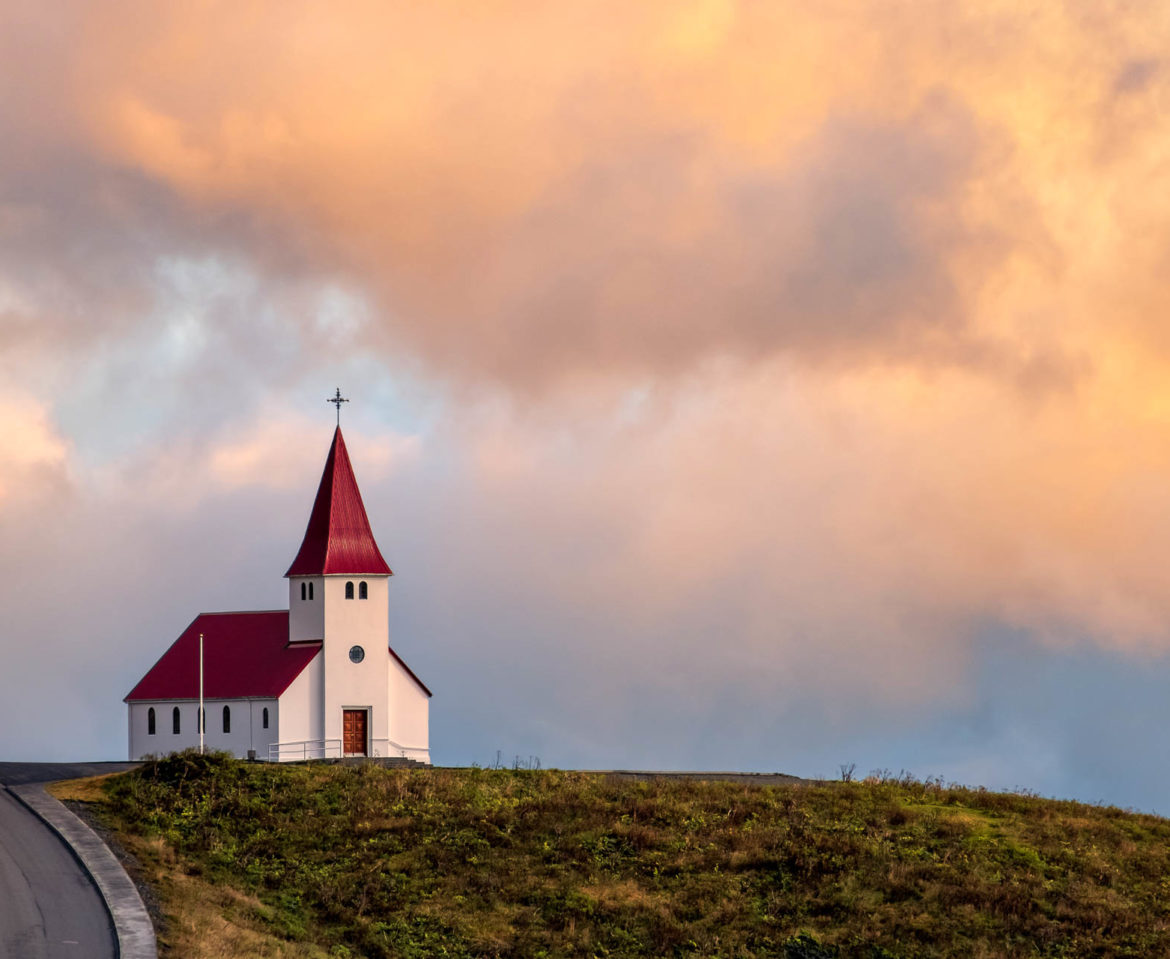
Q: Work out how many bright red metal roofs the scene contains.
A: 2